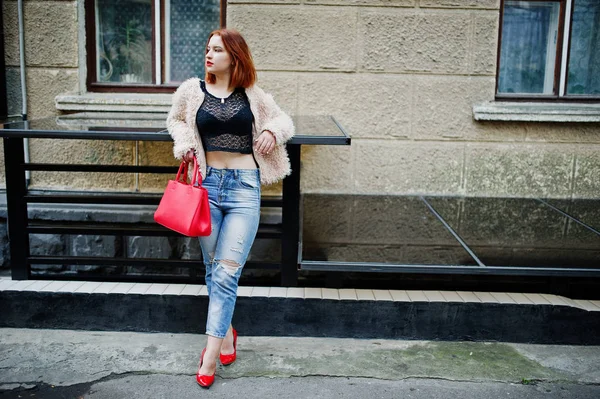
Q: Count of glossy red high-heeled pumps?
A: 2